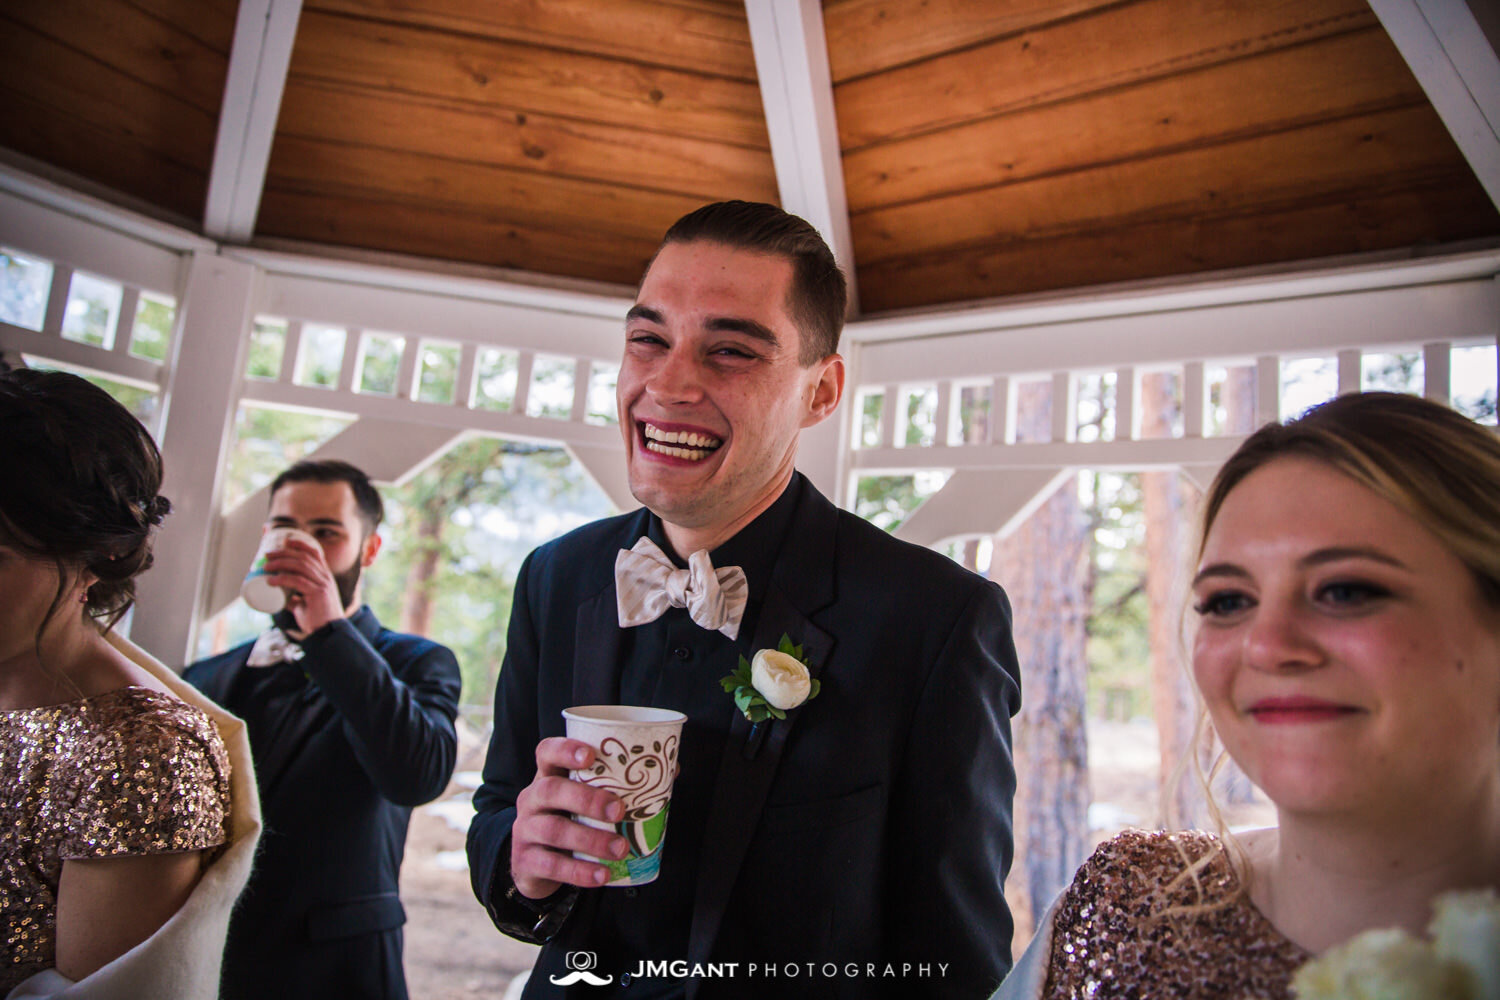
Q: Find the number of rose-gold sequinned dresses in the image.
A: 2